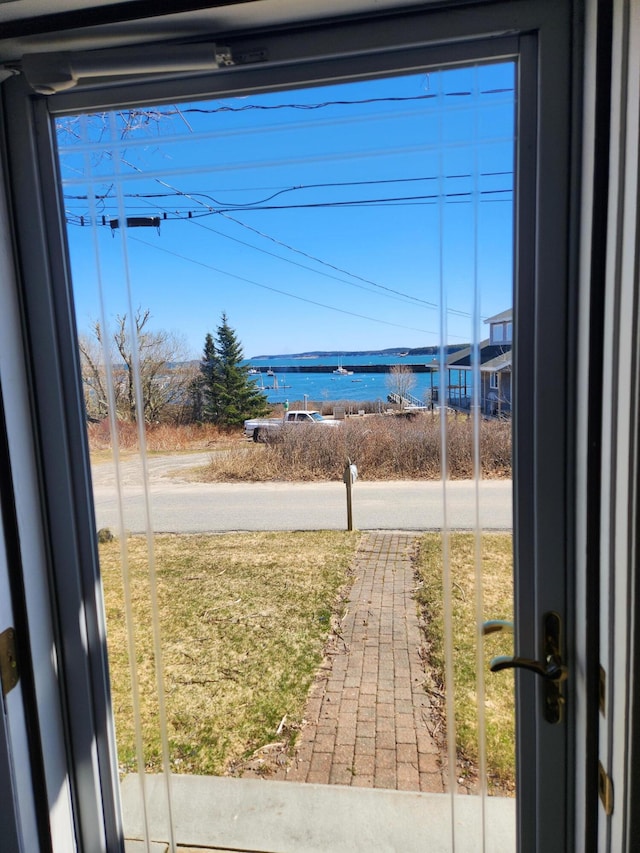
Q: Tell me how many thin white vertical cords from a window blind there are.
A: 4